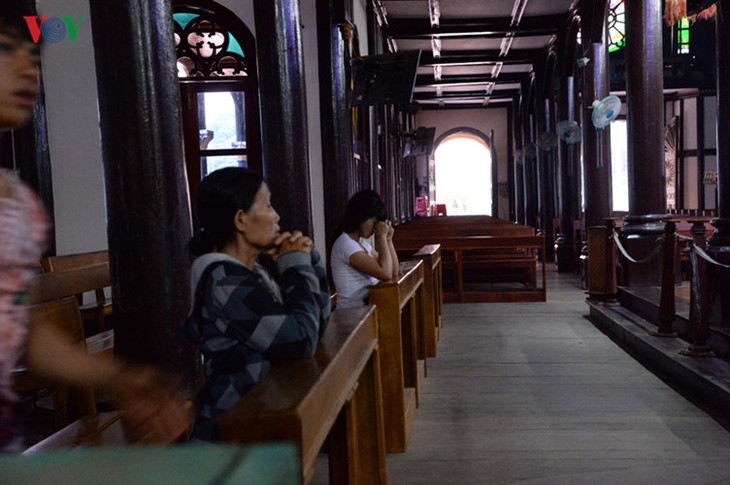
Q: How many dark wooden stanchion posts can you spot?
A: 3